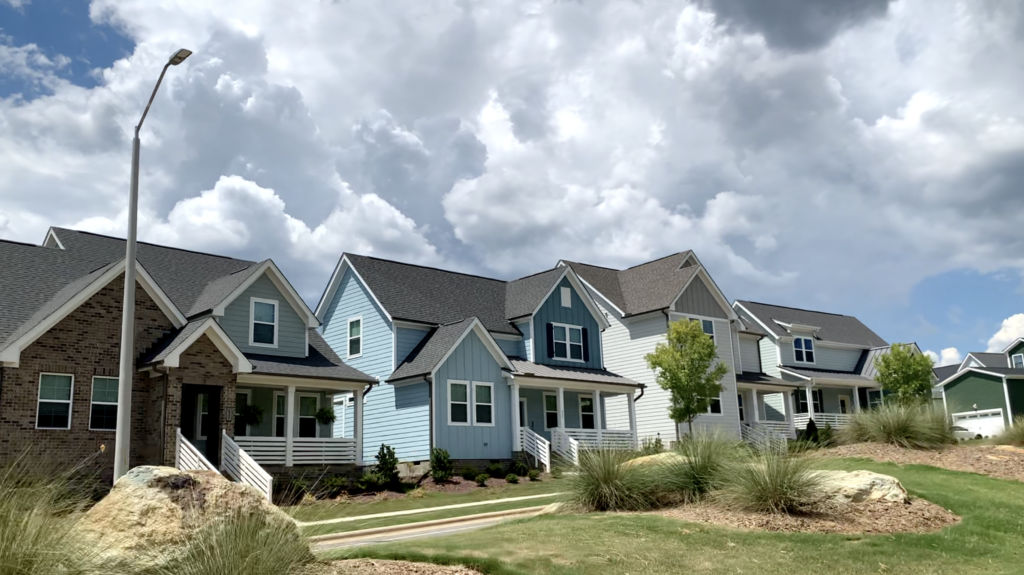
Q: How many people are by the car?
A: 0